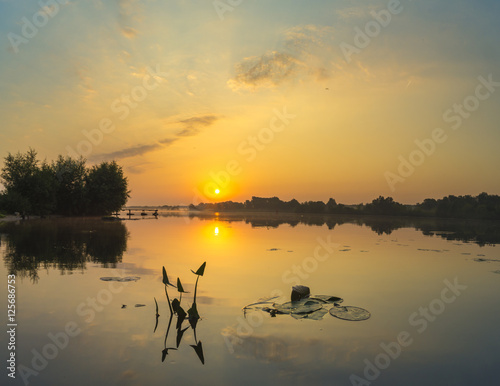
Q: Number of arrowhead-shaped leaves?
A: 3